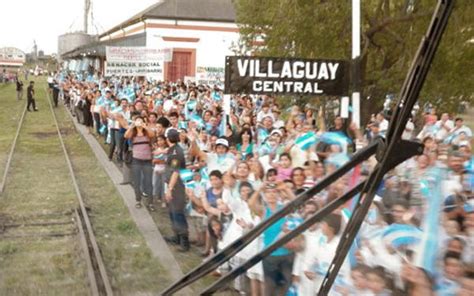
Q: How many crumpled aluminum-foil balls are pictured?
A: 0